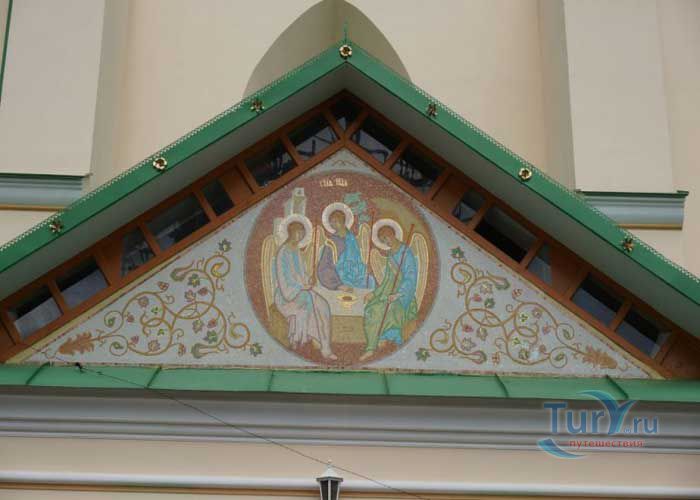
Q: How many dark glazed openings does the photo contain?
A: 15